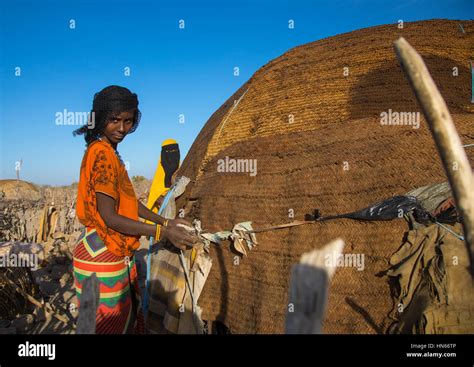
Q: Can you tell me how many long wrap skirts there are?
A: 1